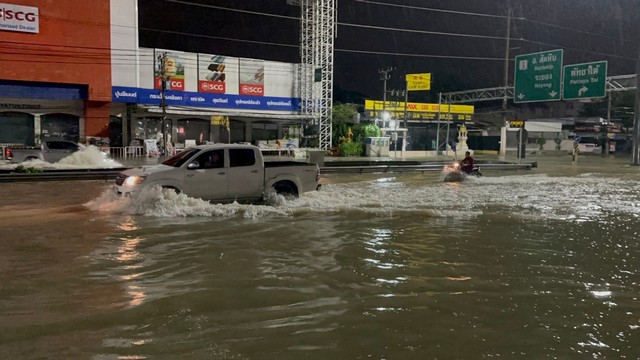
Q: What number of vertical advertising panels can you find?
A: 3